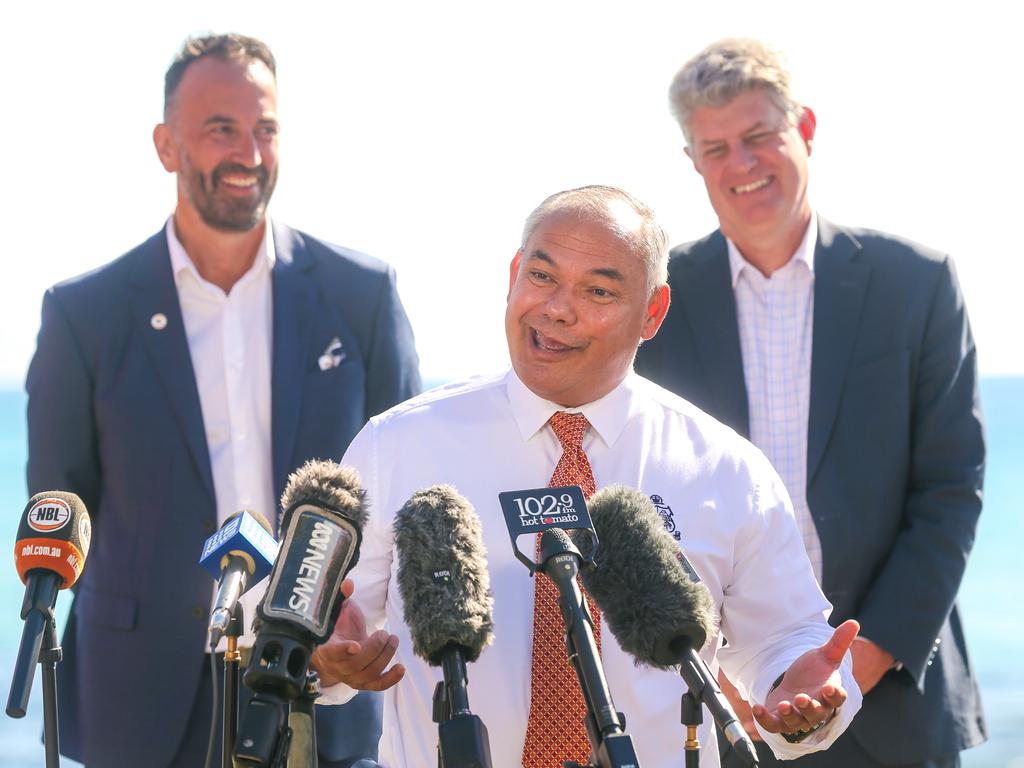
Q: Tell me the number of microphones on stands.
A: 6